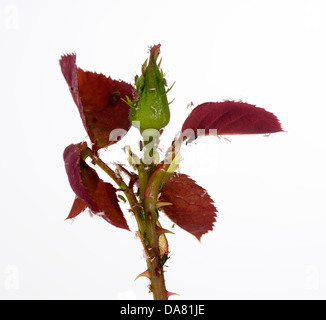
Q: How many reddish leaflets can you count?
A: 5